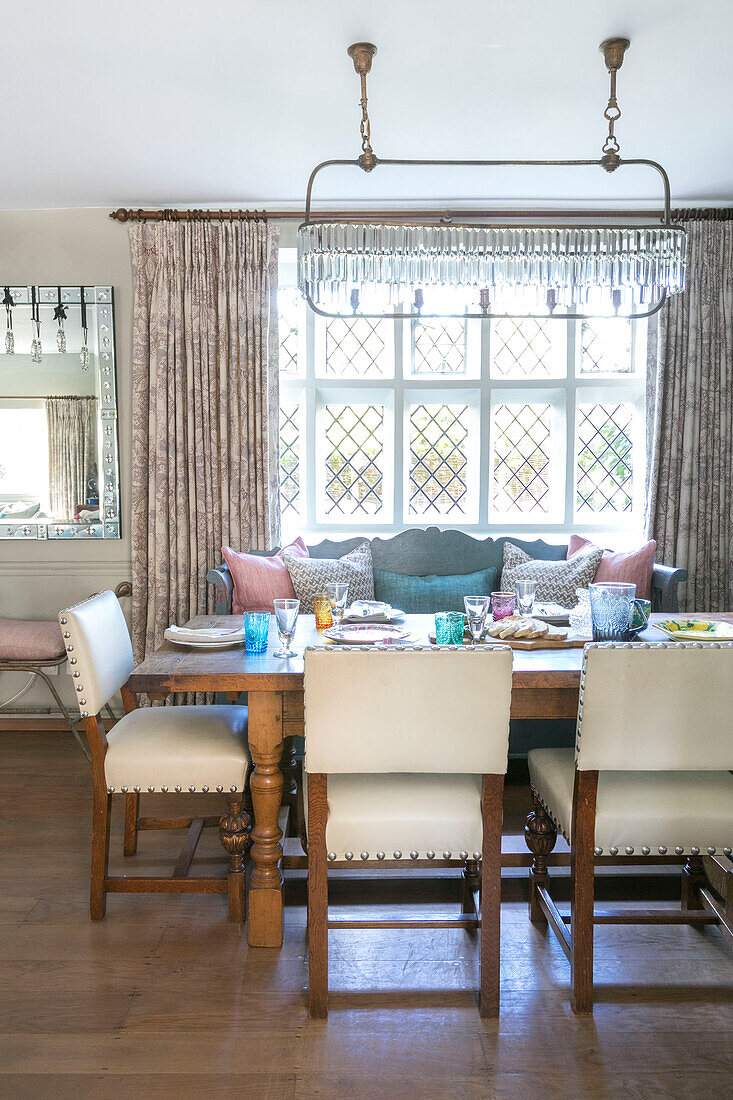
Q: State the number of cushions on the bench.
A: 5